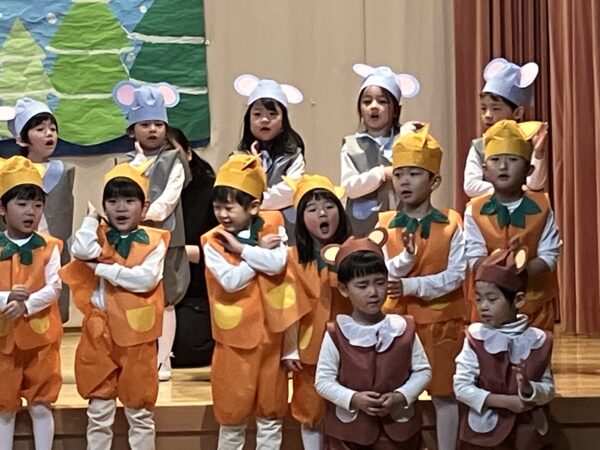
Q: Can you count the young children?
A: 13